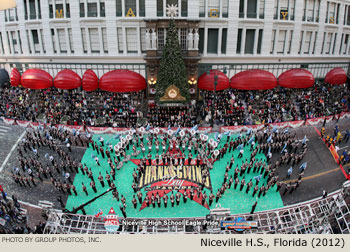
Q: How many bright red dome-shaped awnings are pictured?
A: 9